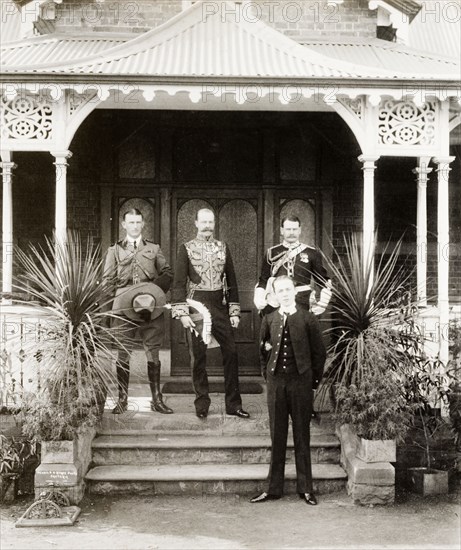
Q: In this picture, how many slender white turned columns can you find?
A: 5